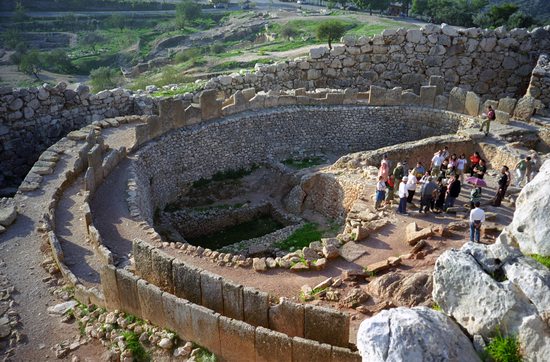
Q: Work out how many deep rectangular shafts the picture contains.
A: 1